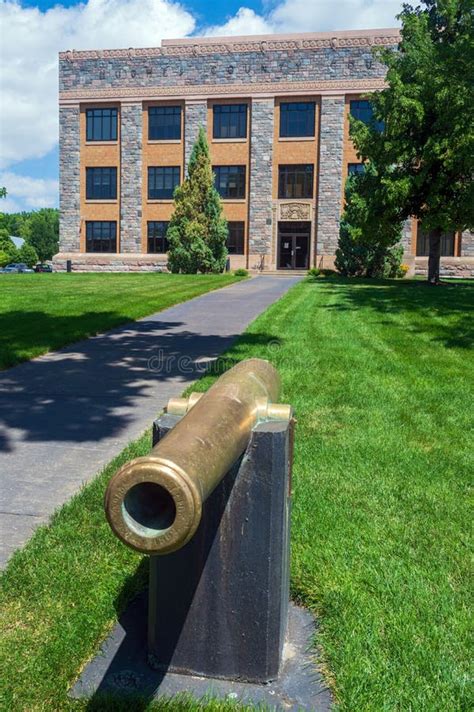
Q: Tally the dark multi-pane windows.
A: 14